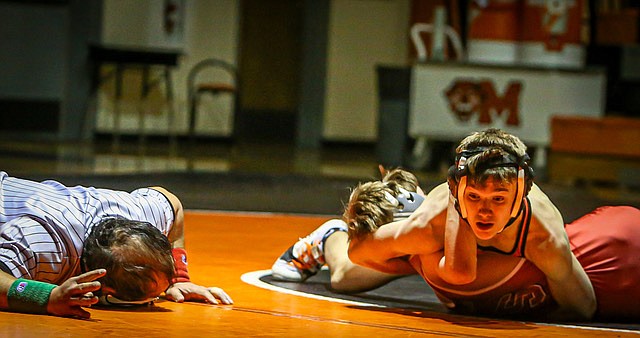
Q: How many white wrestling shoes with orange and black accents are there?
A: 1